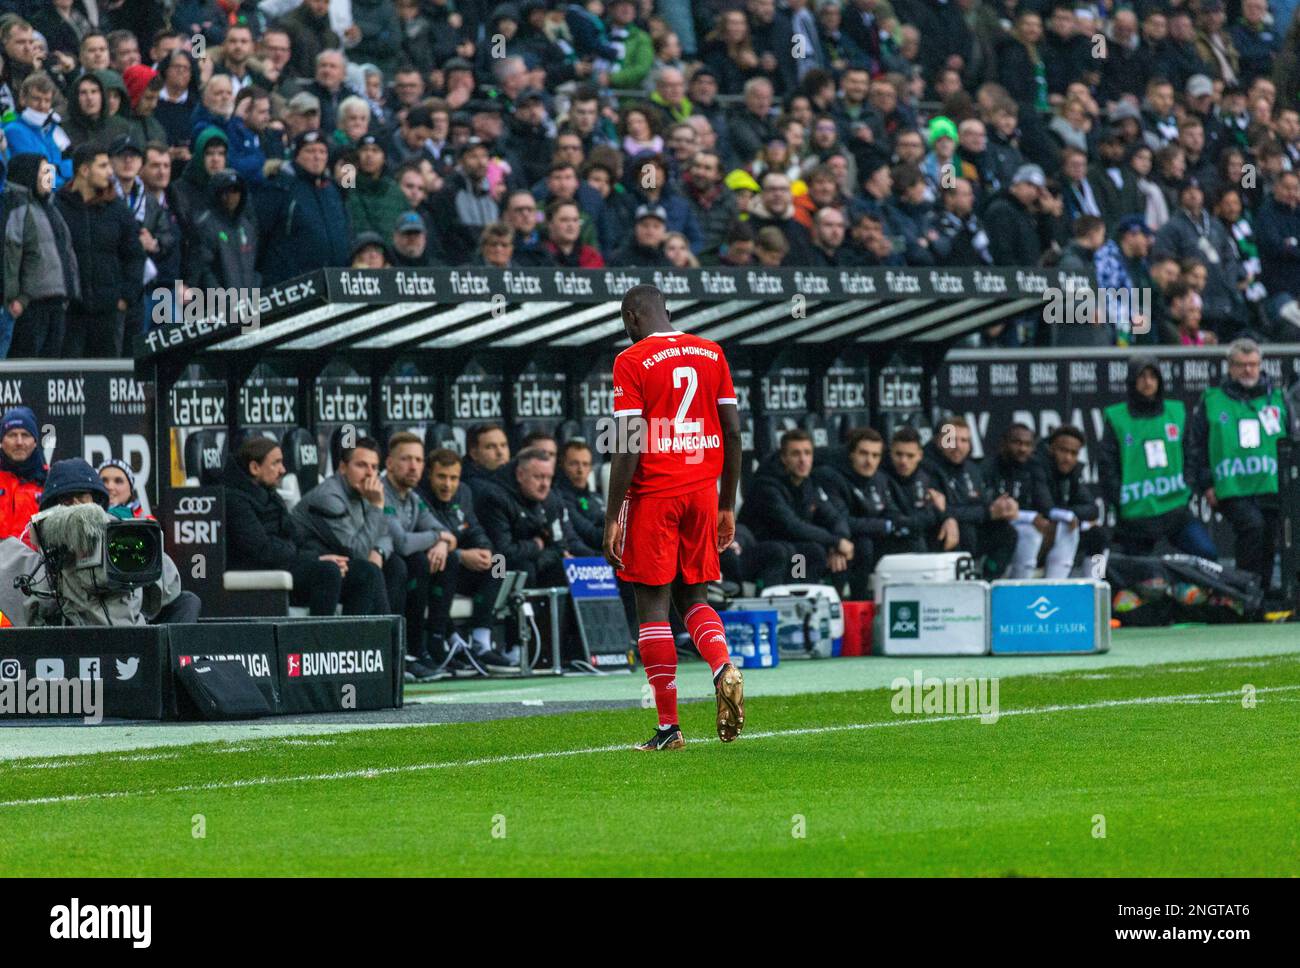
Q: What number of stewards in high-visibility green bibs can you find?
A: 2